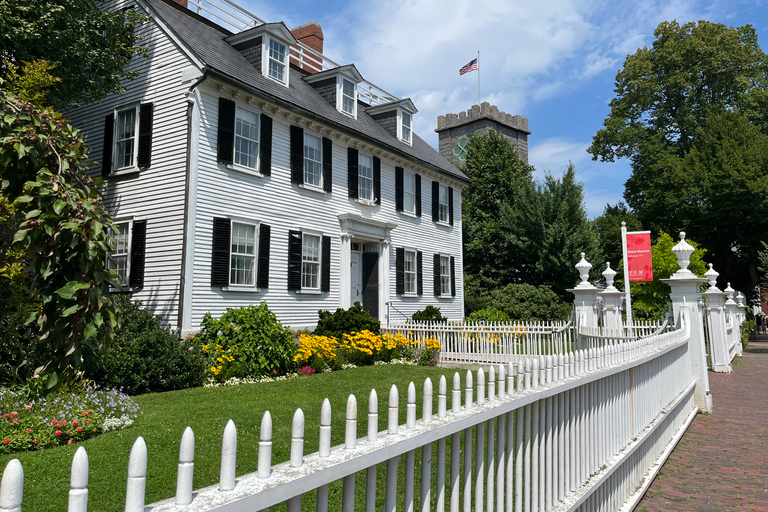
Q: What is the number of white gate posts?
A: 6